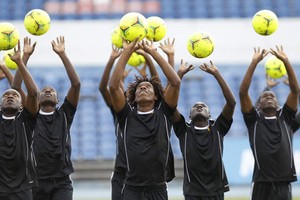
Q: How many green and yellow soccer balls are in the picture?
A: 10